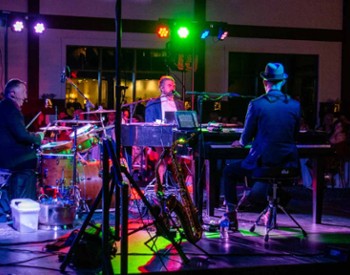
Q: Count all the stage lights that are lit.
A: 6